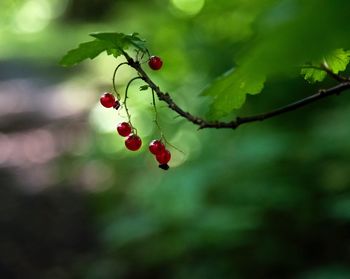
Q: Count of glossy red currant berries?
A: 6